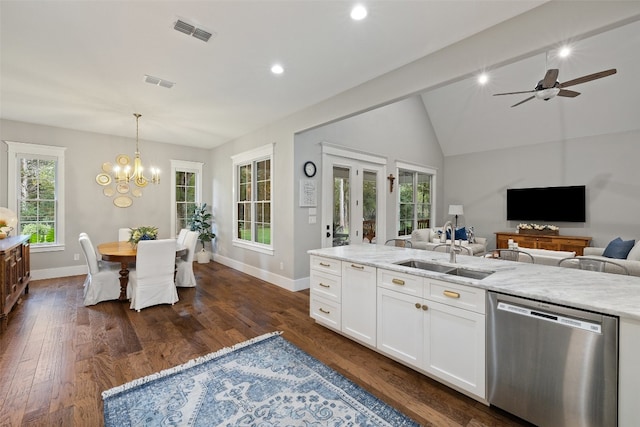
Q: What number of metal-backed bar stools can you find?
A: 4